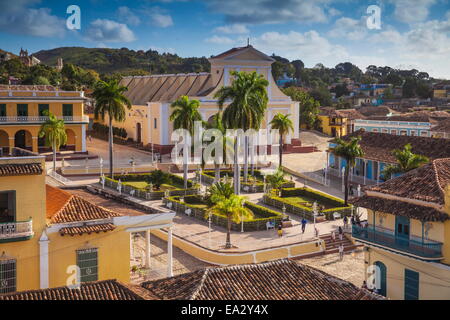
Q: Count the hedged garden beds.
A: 4